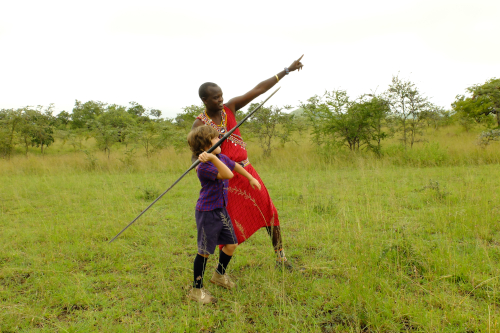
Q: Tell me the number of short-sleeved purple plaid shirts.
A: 1